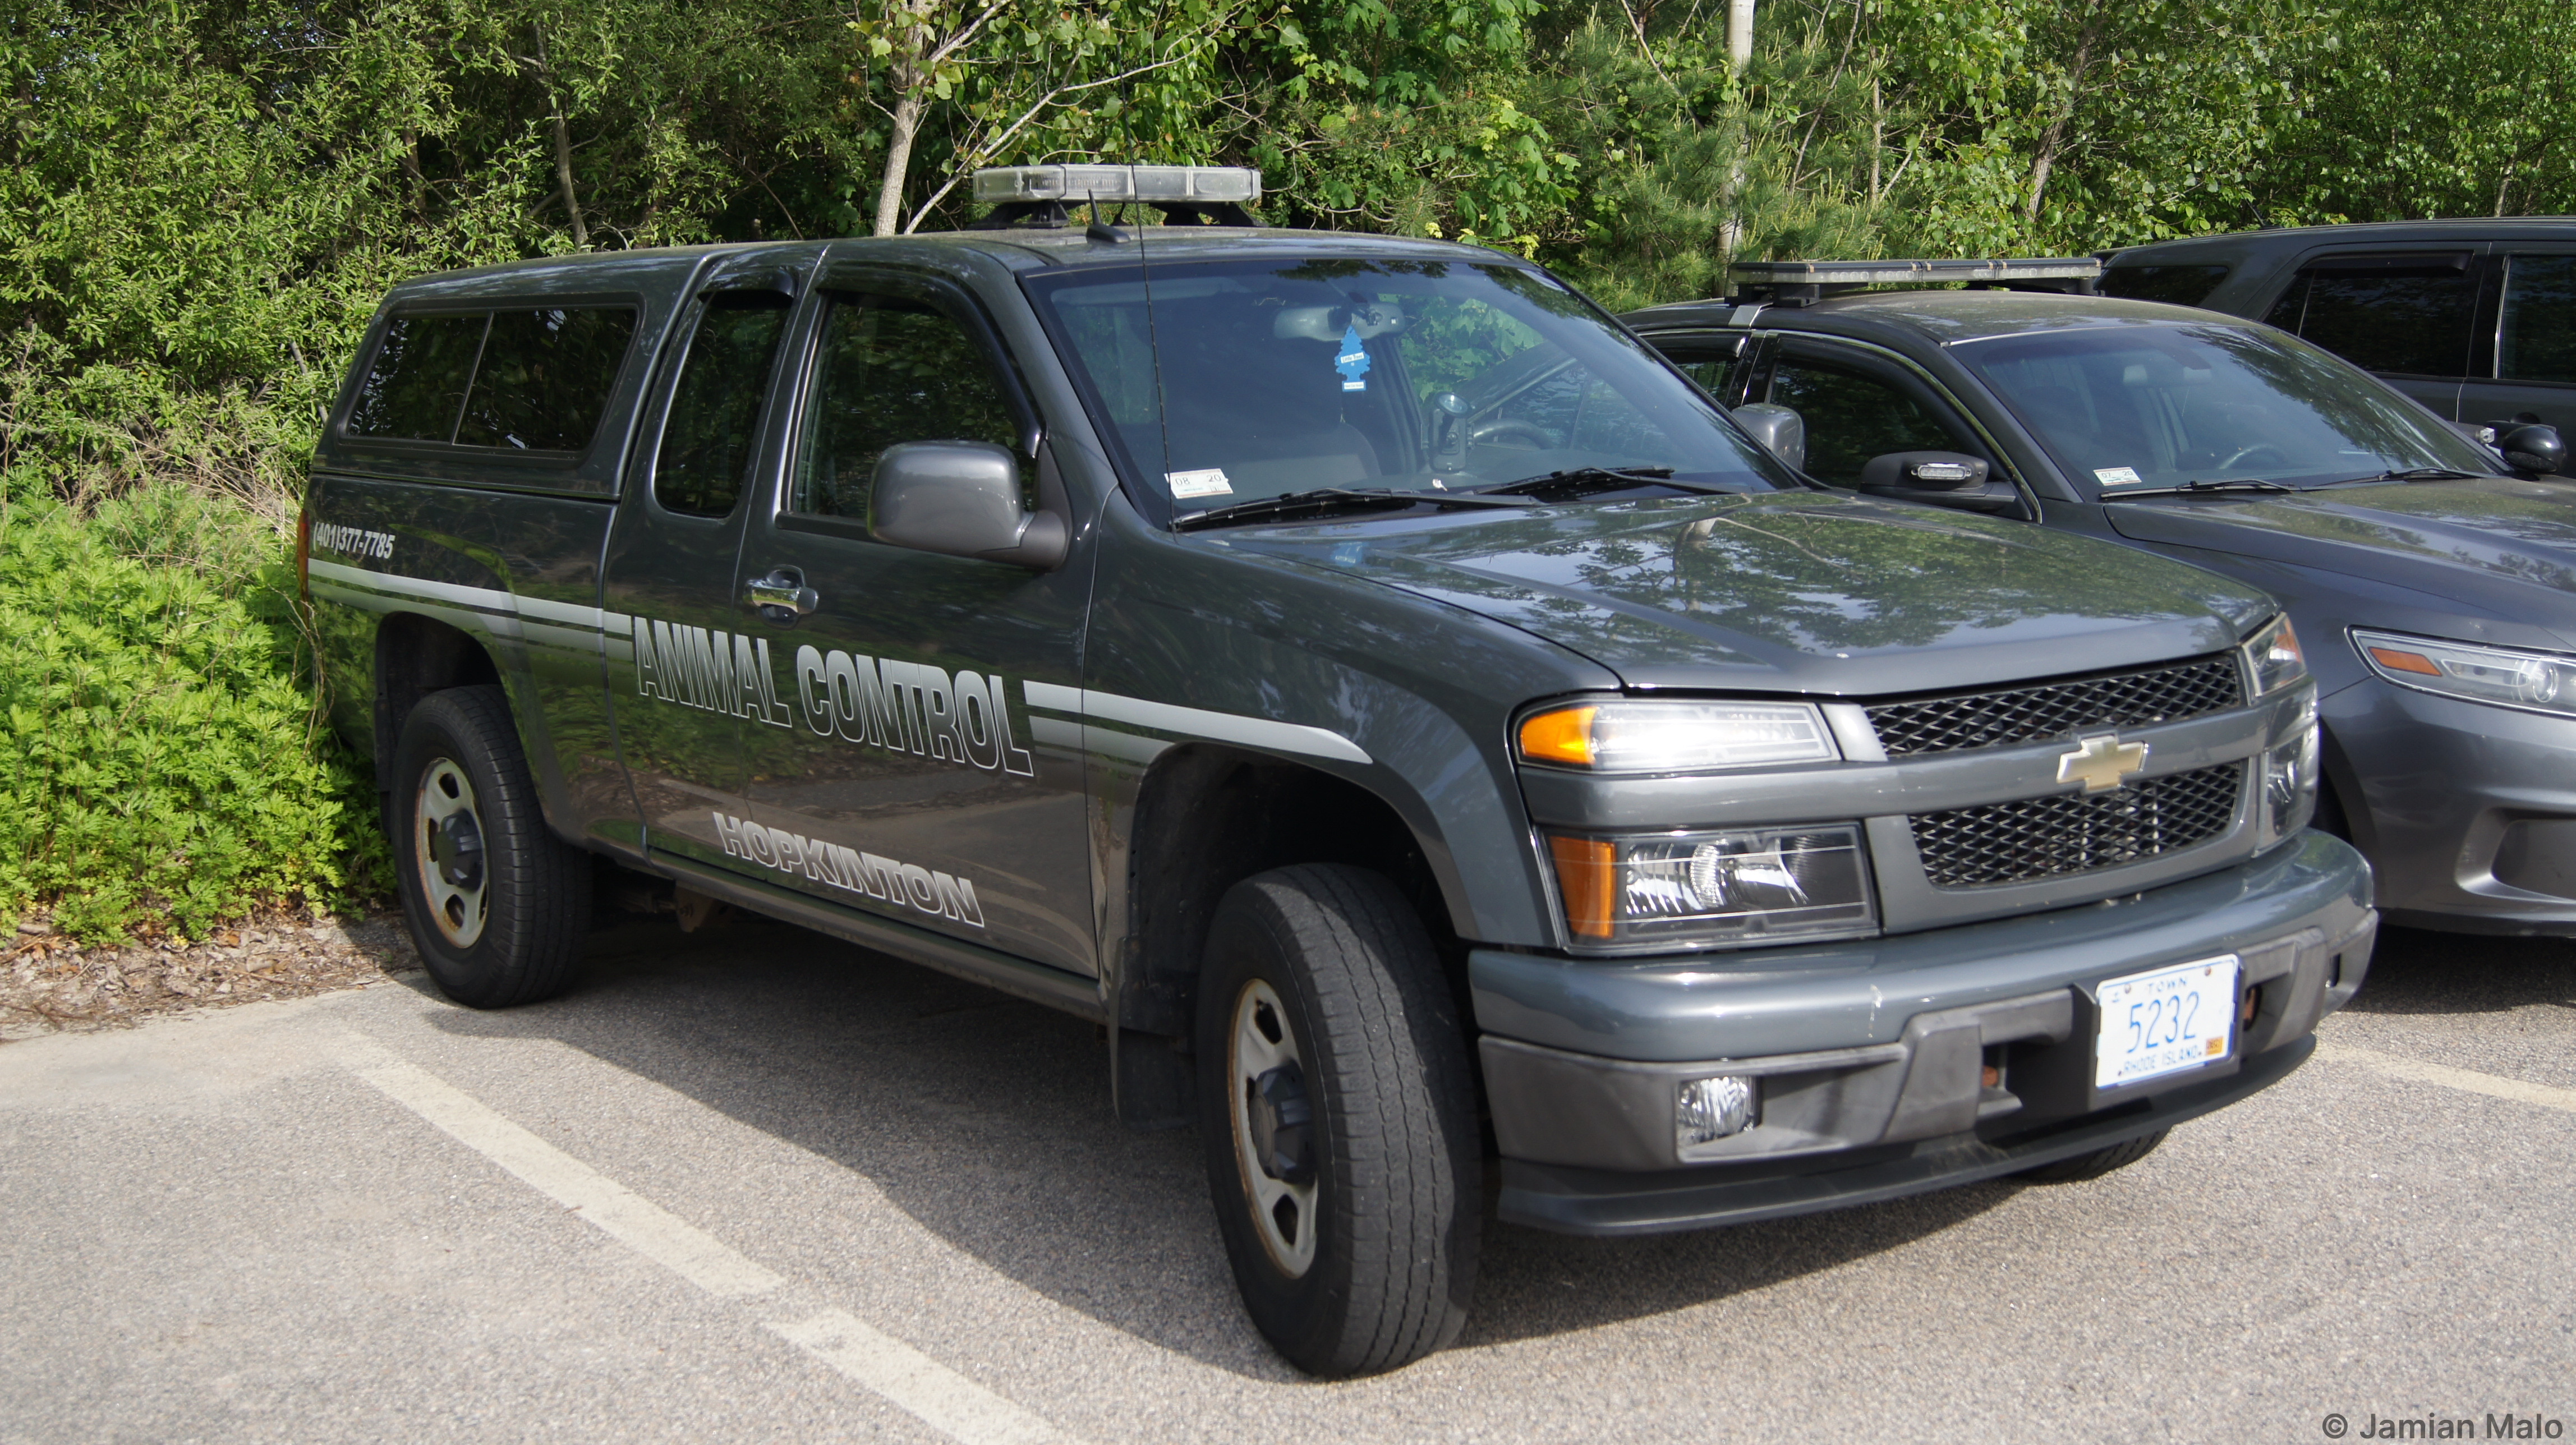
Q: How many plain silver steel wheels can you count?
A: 2